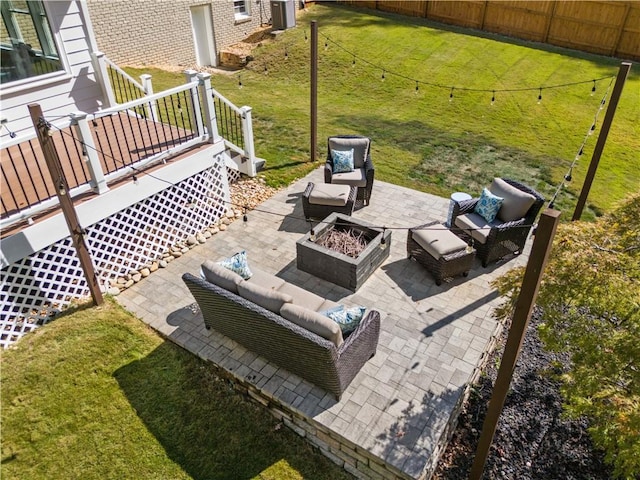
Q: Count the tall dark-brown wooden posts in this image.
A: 4